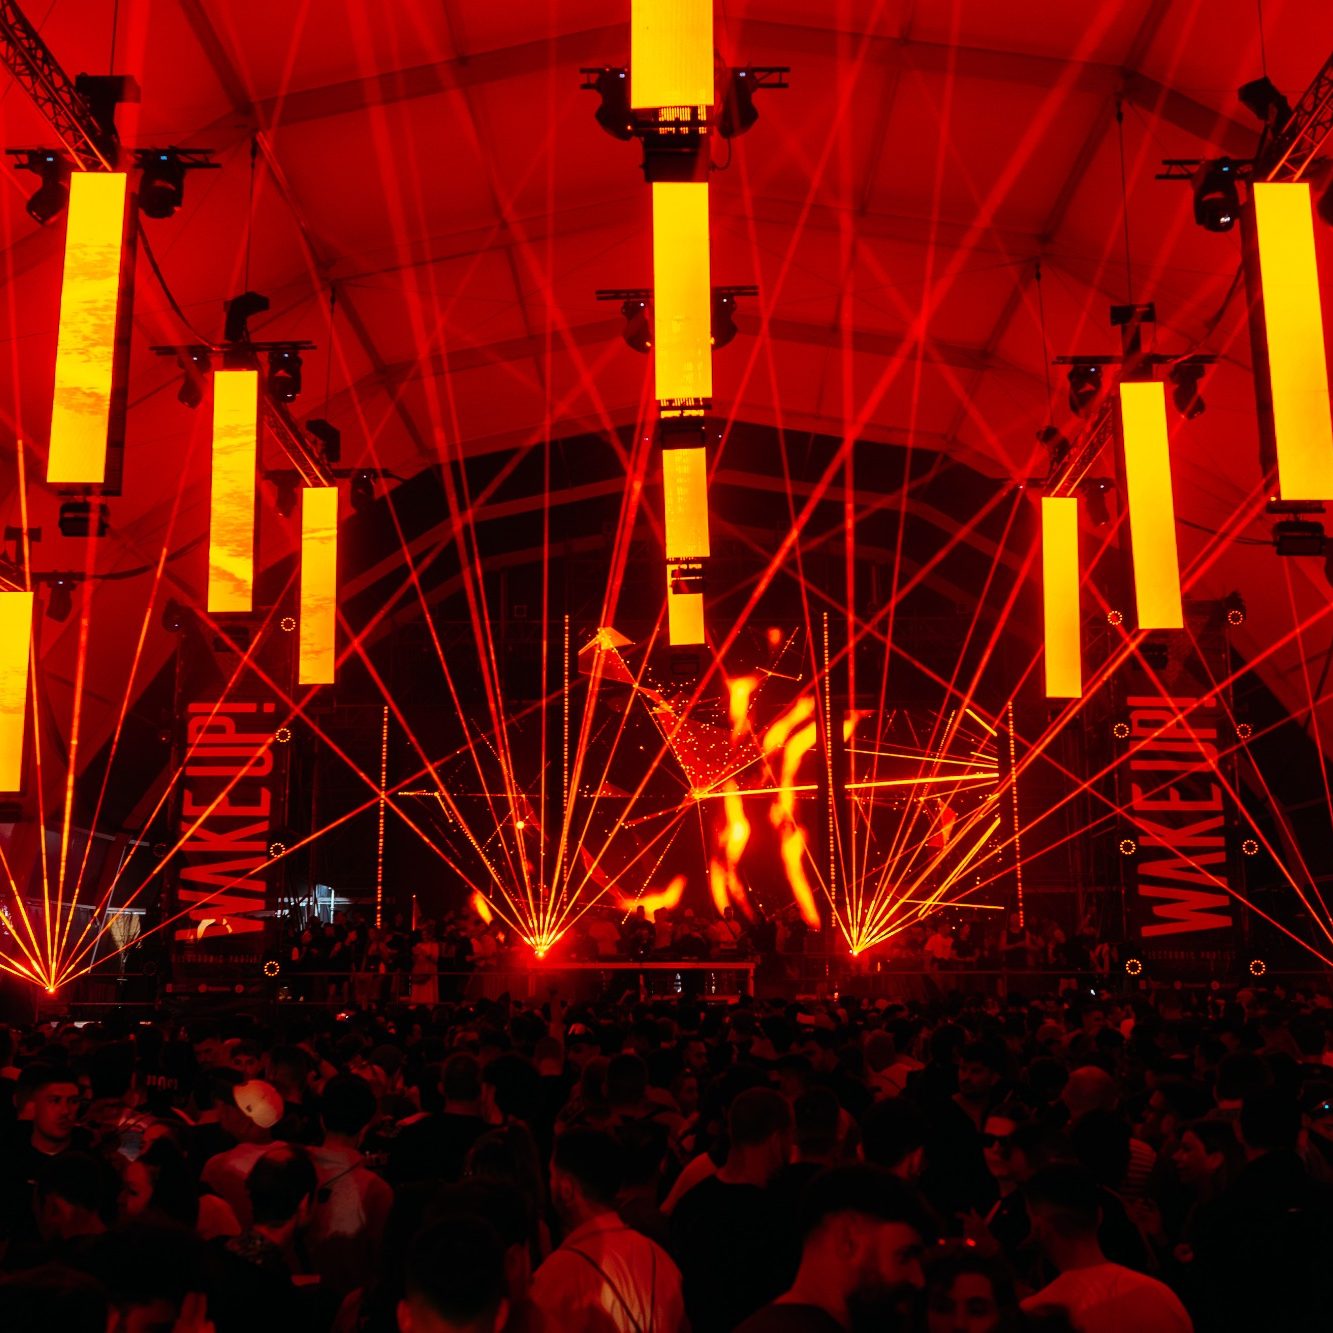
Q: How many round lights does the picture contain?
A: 12